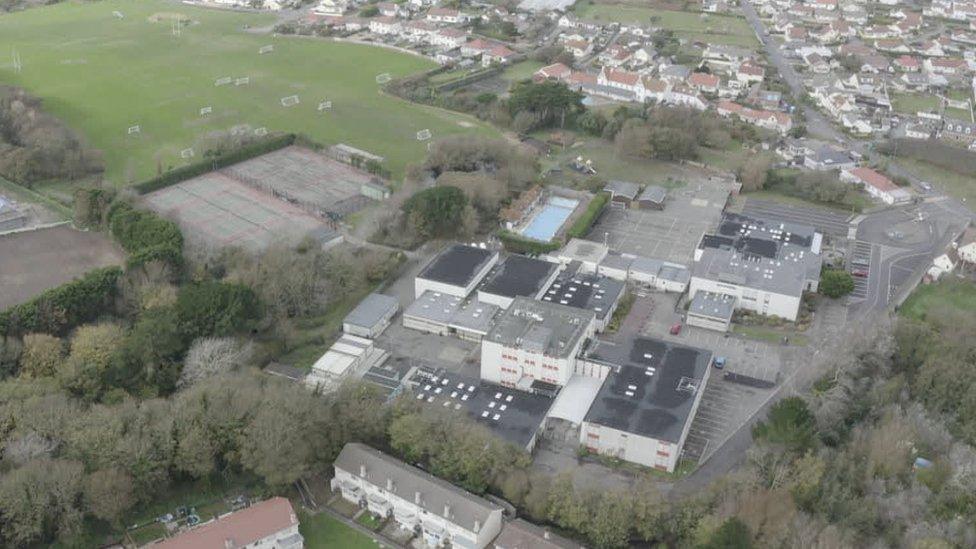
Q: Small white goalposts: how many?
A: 12